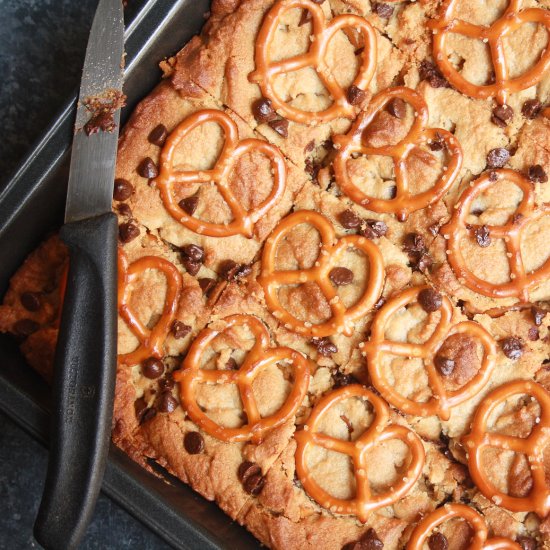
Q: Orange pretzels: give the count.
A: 12